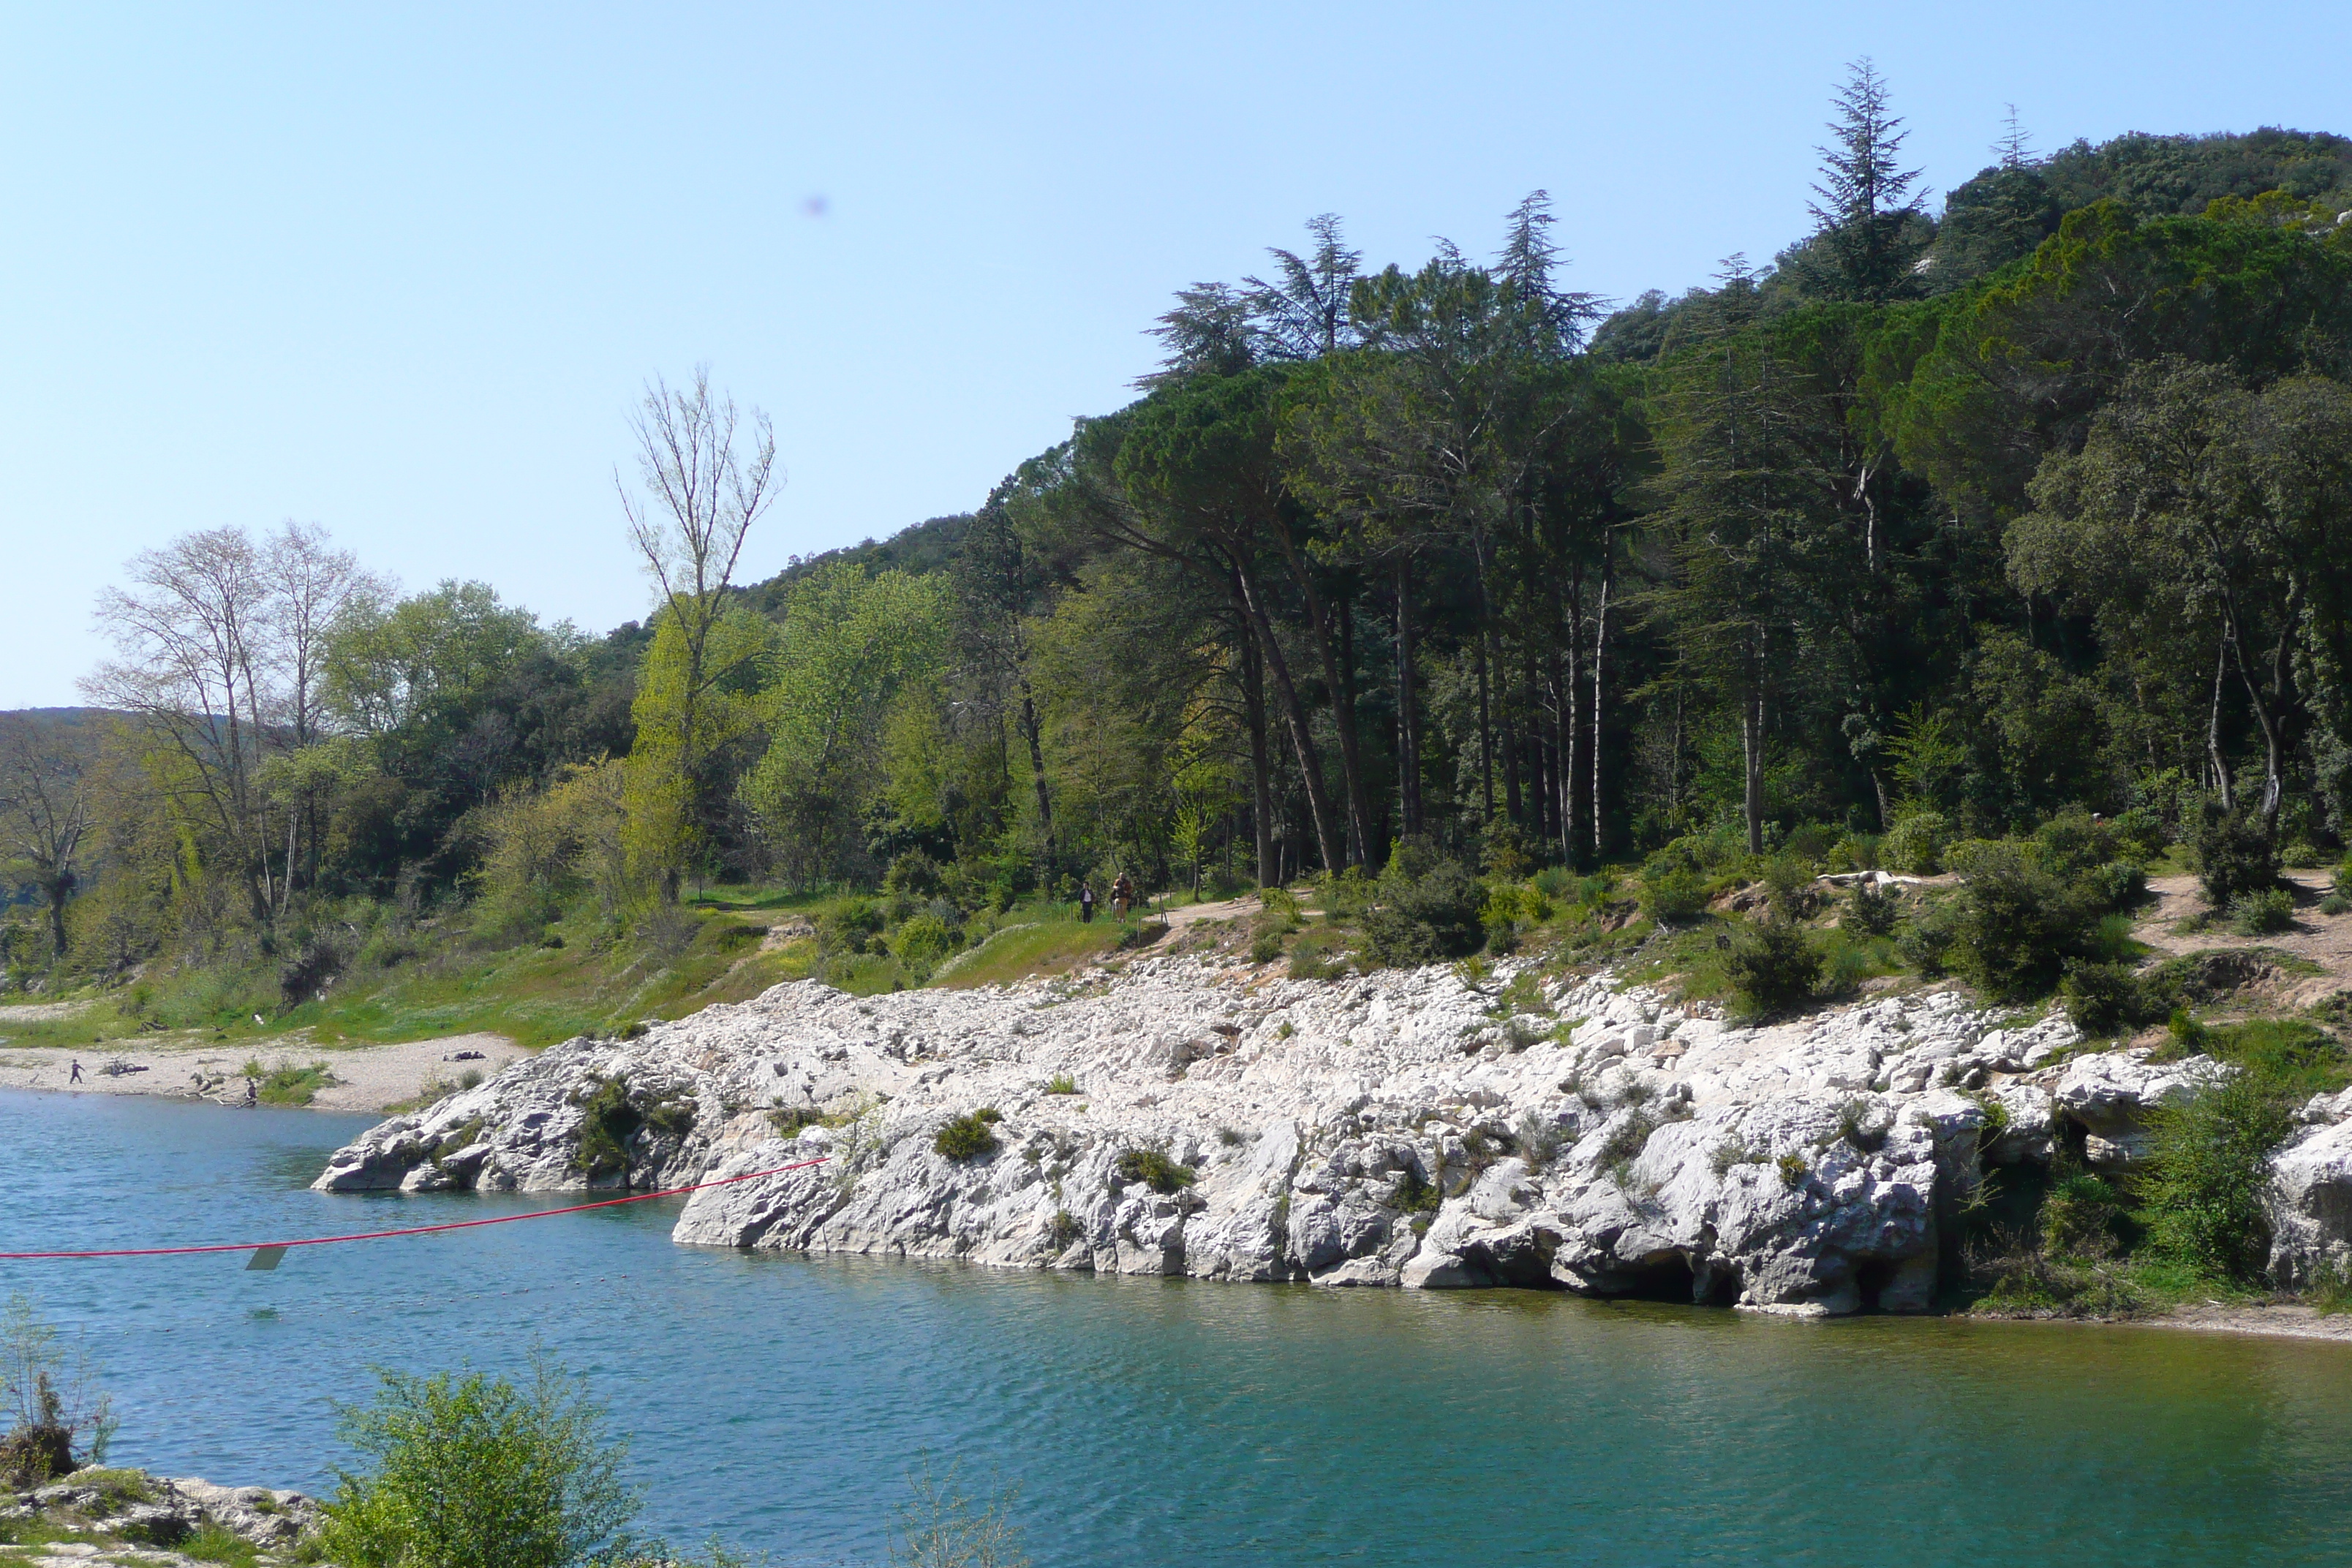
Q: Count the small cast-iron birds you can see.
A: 0